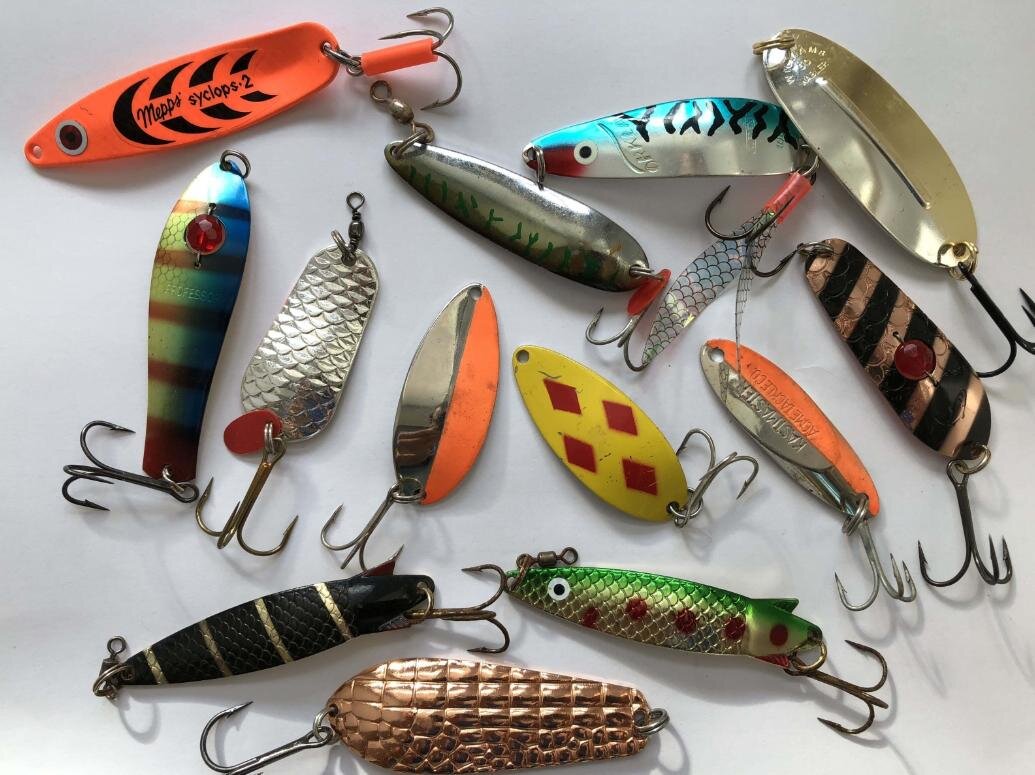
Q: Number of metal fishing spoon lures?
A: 13